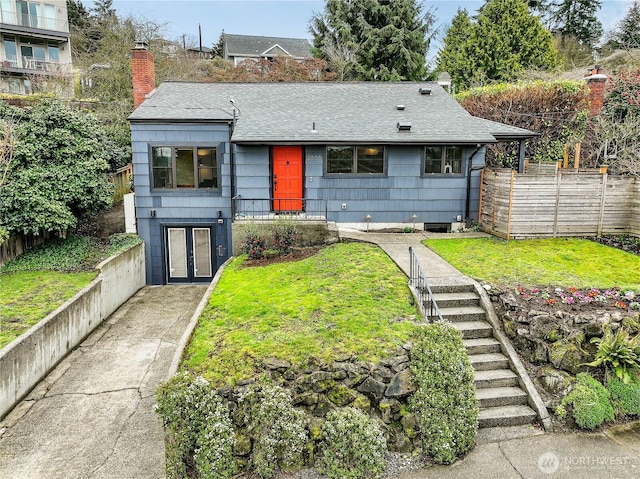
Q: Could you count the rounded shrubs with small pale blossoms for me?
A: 4